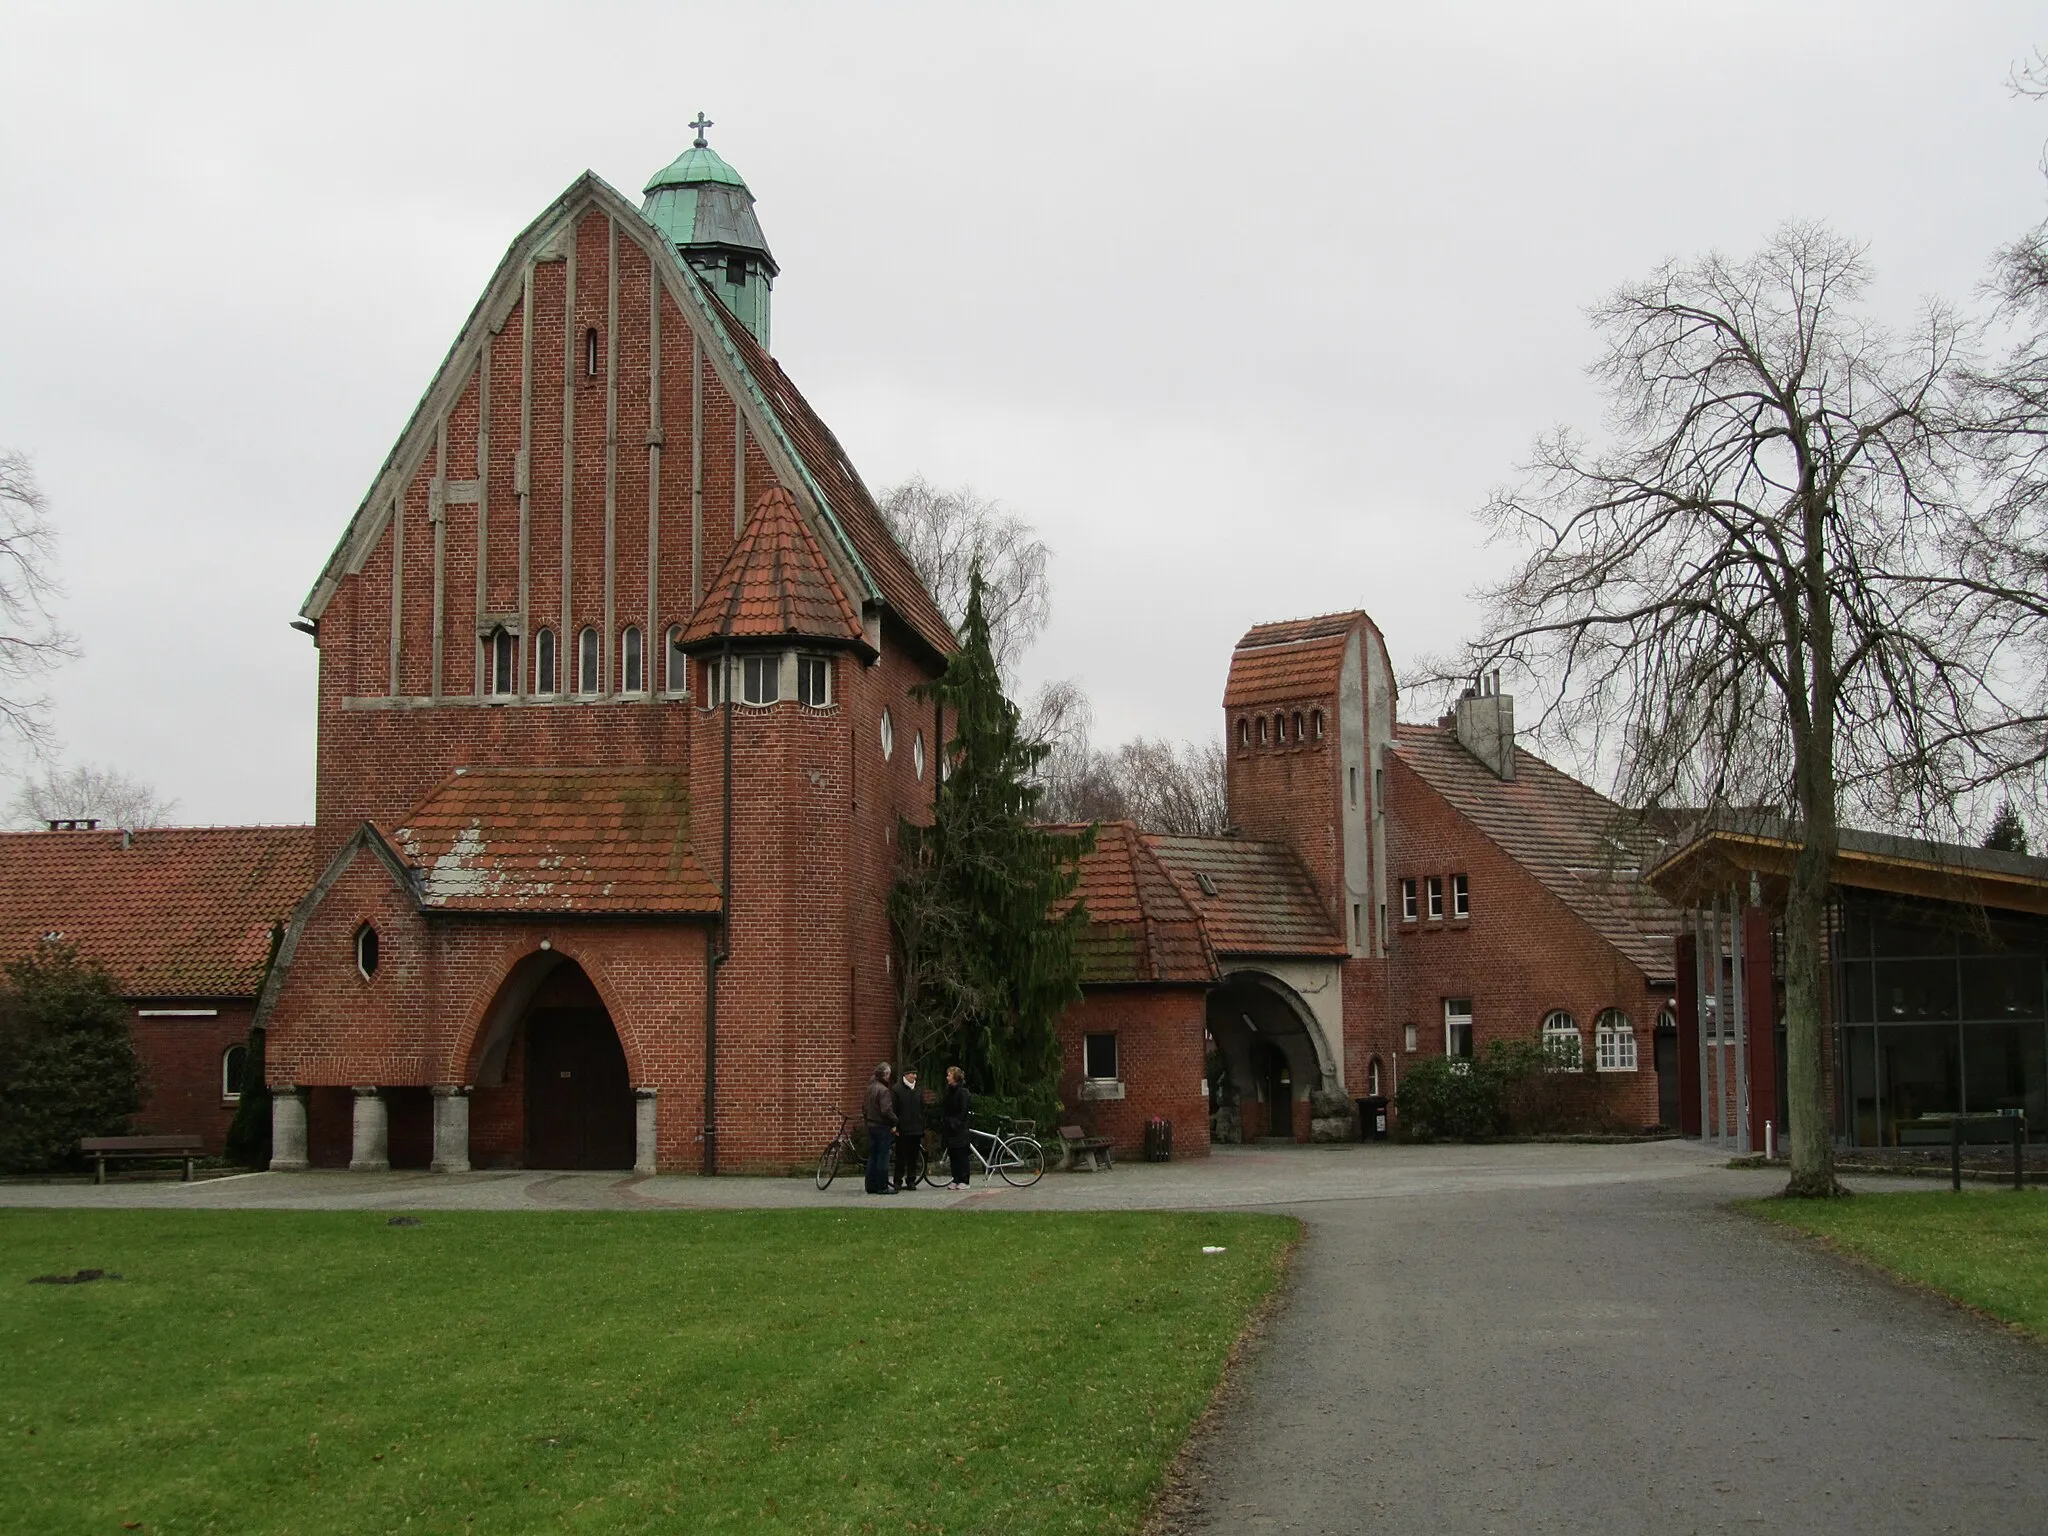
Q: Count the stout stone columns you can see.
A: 4